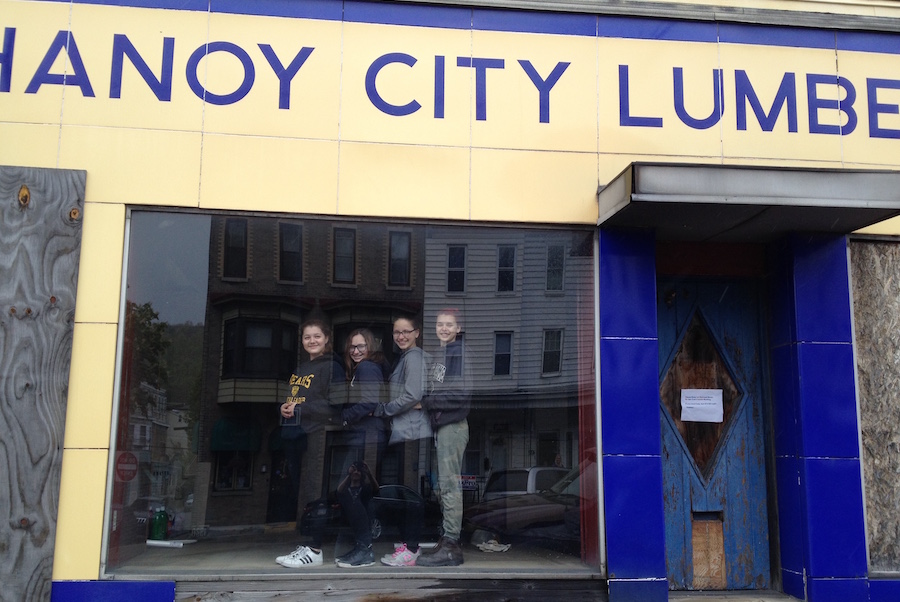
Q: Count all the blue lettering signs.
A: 1